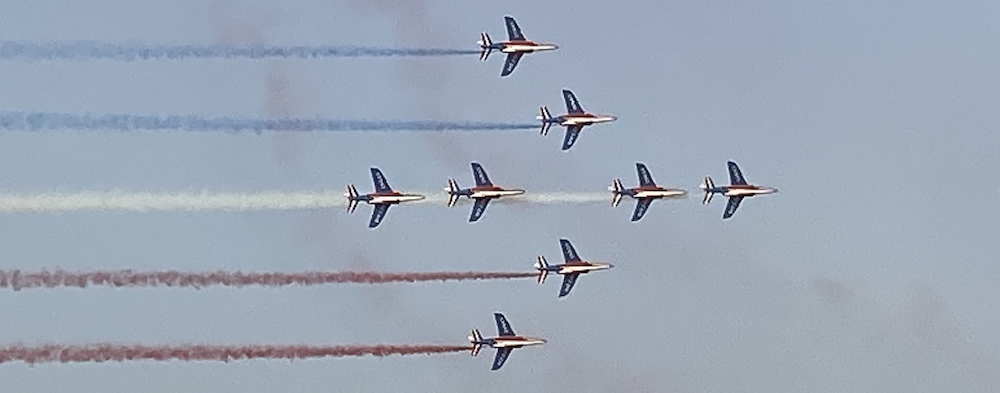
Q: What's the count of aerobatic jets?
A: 8